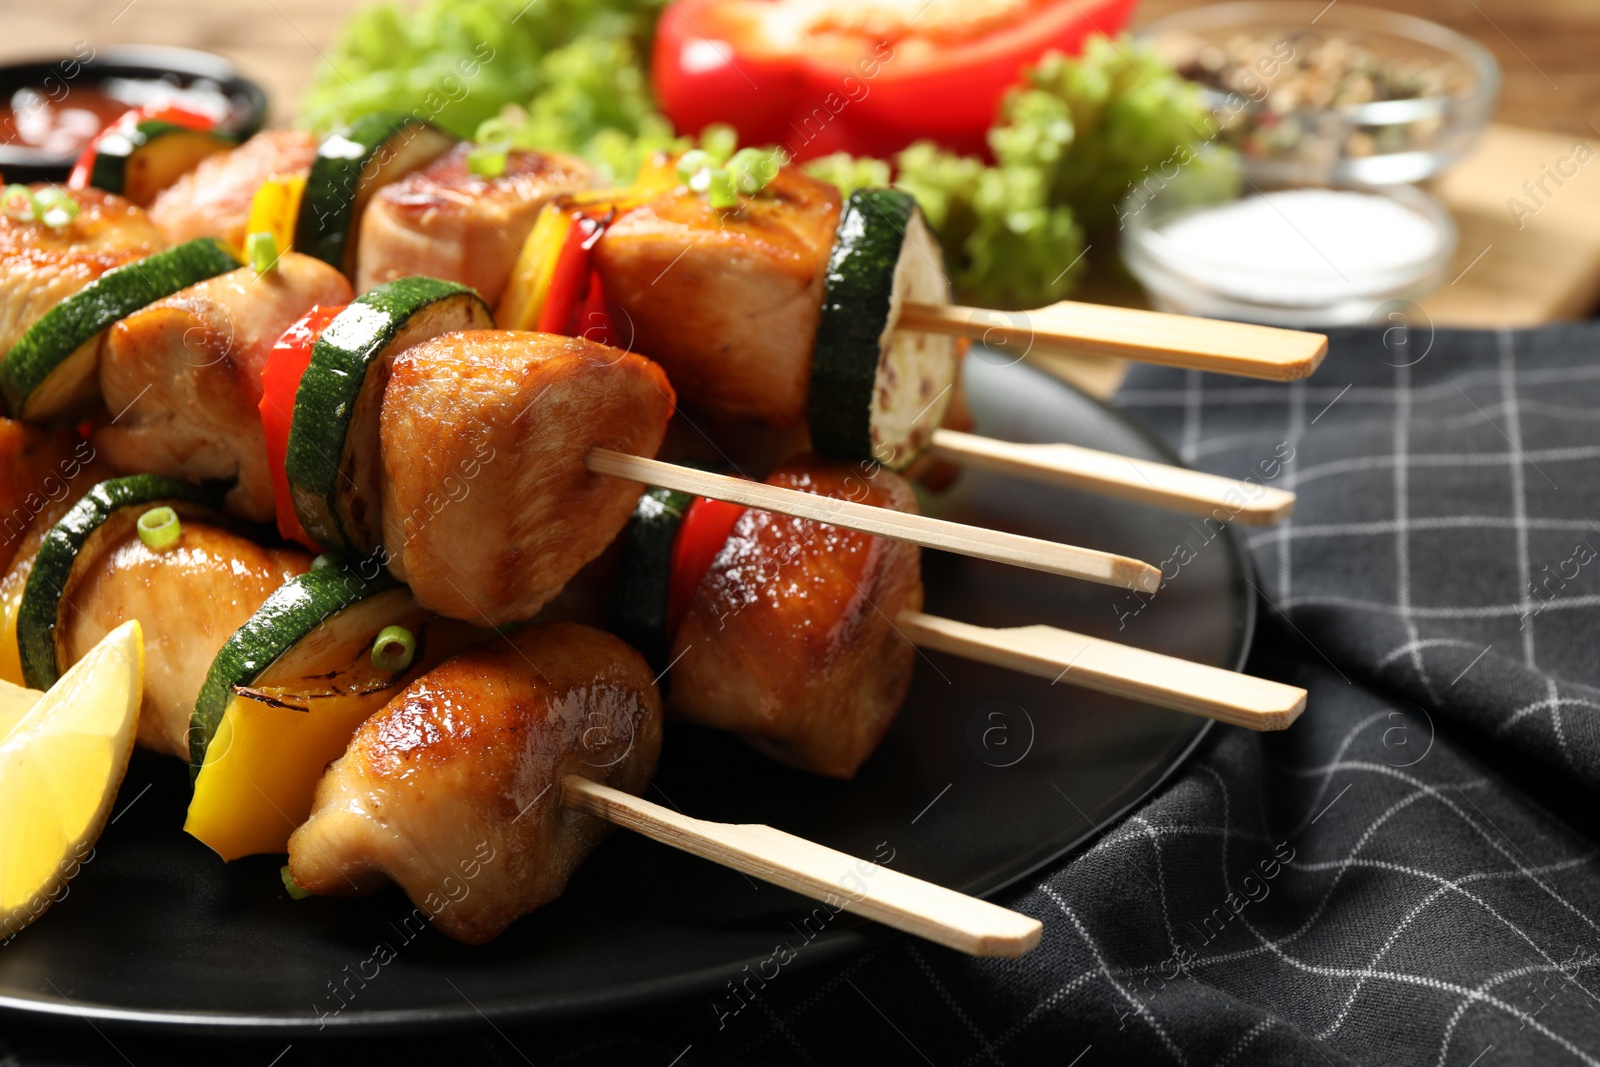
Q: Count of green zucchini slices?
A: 8